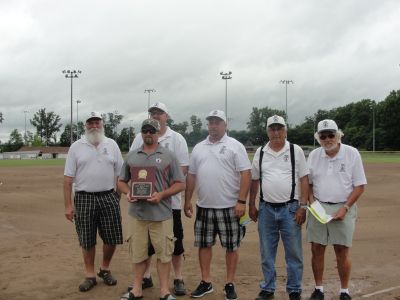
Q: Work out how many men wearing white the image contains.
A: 5